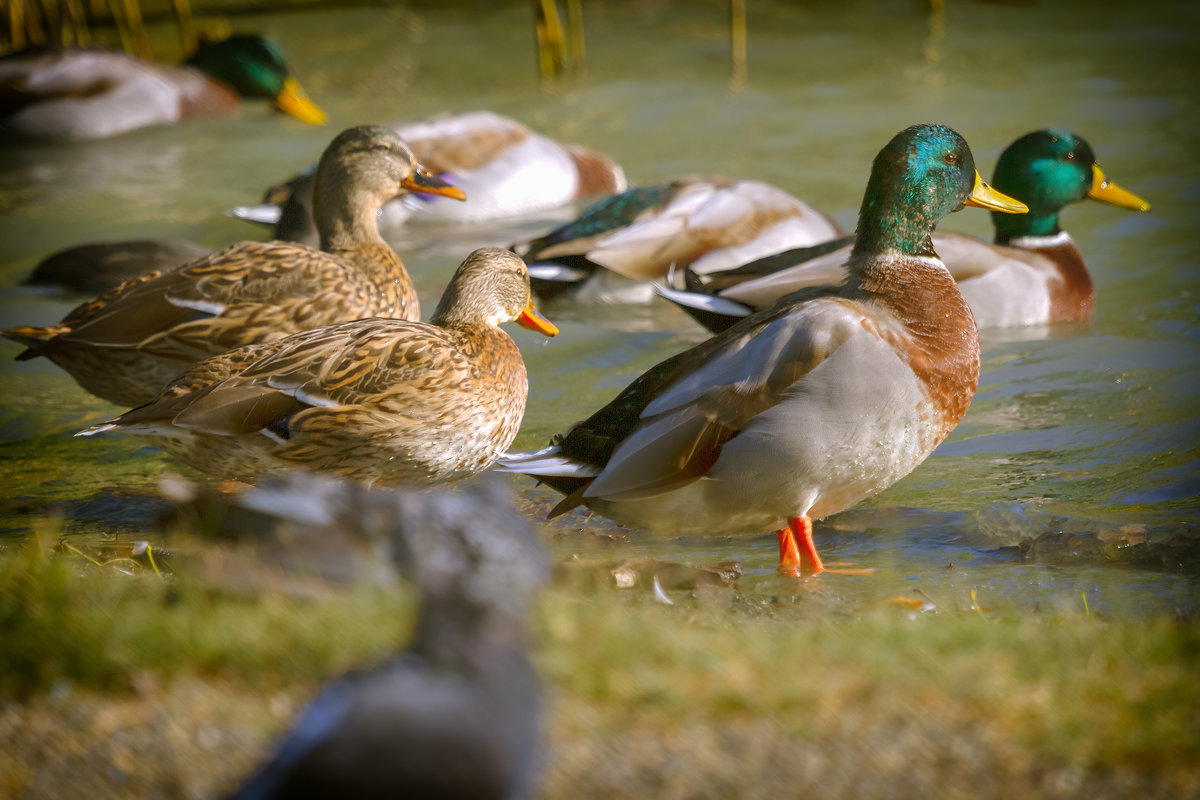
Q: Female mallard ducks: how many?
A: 2